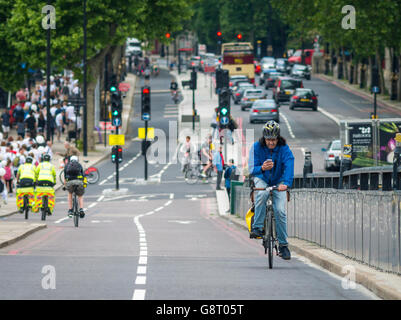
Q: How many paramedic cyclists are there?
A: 2